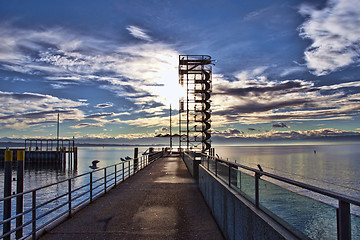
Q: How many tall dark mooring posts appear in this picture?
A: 2